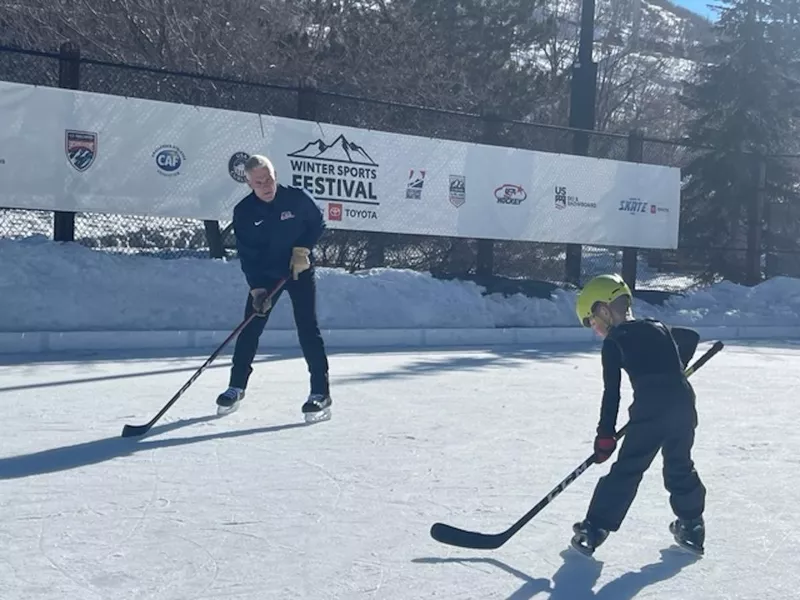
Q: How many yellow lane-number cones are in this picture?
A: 0